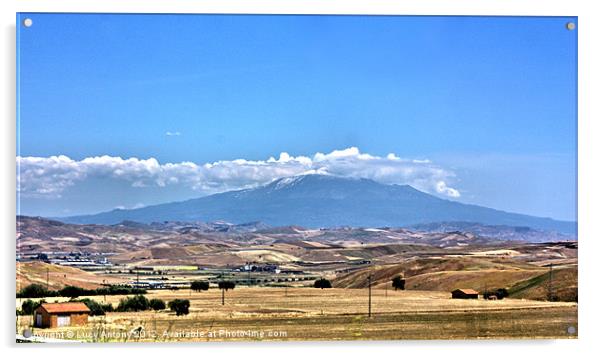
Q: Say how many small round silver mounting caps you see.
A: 4